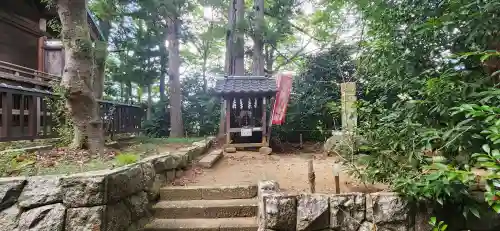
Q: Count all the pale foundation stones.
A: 2